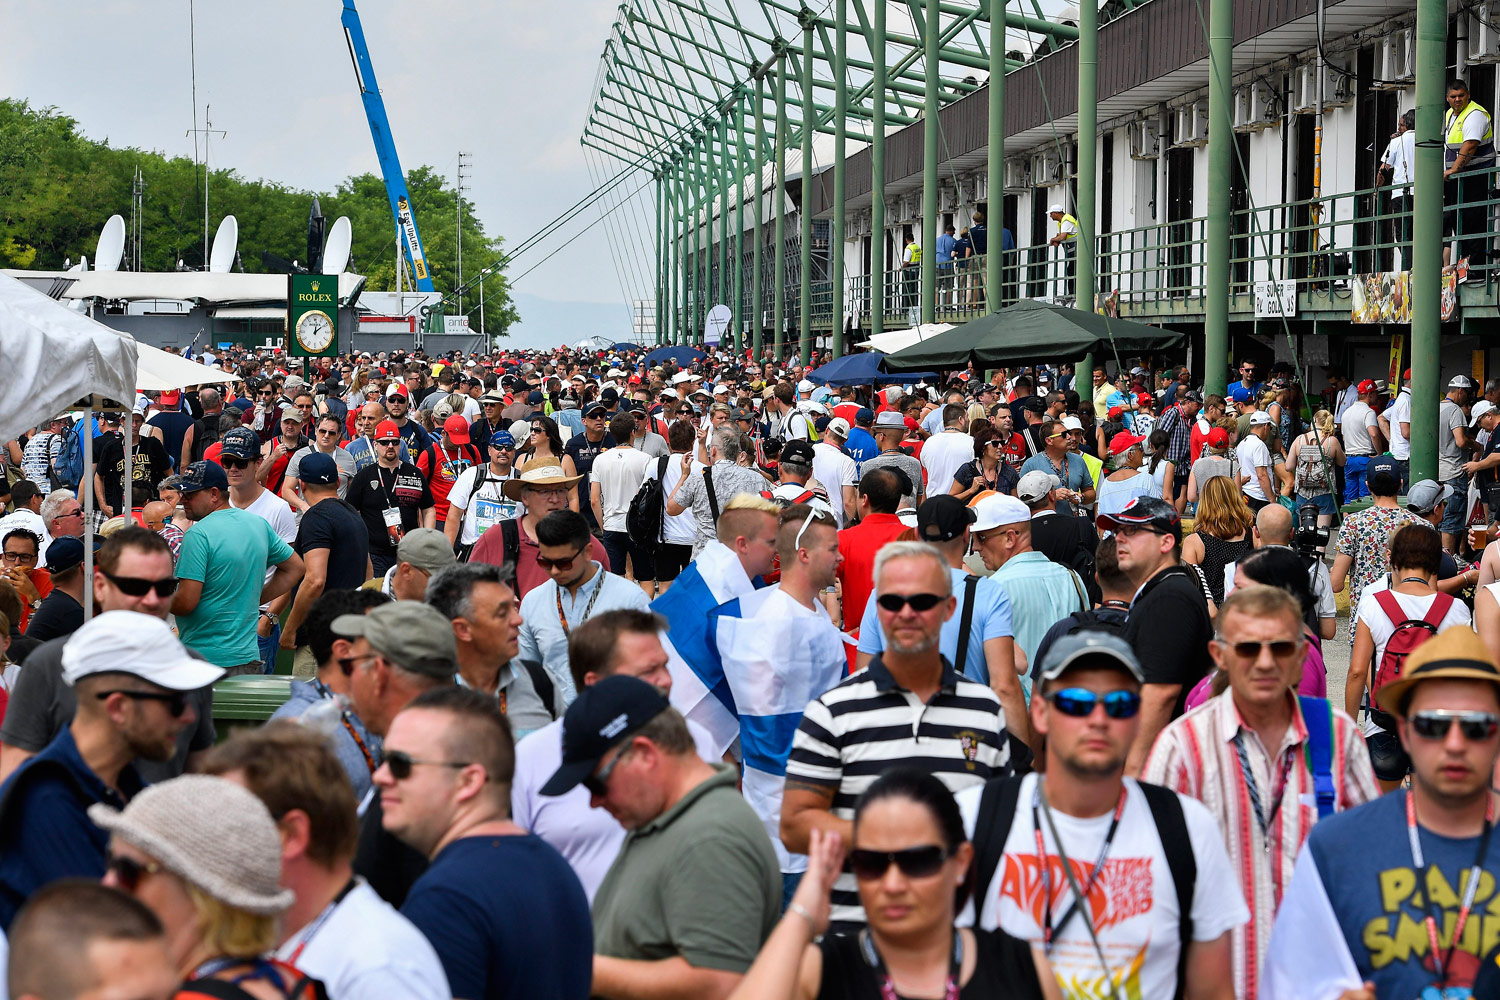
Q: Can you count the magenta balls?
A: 0